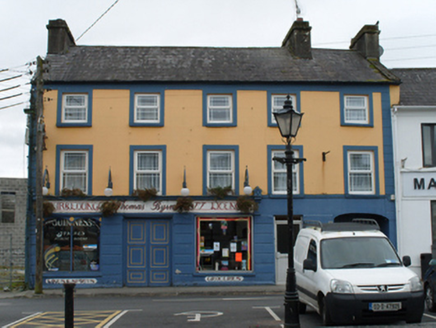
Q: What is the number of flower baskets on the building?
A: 7